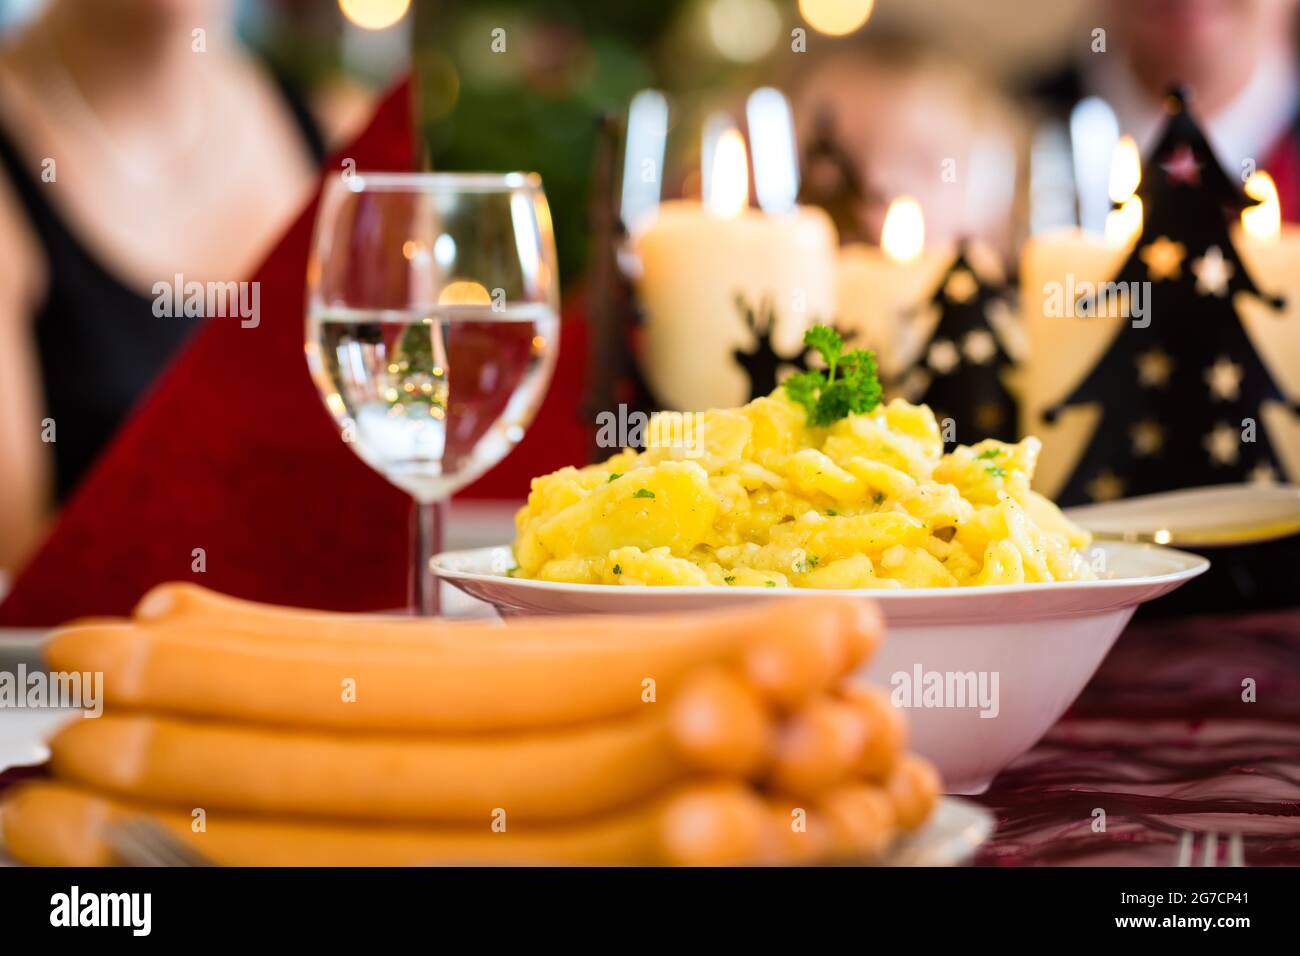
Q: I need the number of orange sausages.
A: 9